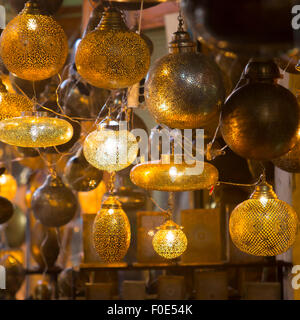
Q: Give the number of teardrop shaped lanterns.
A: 1